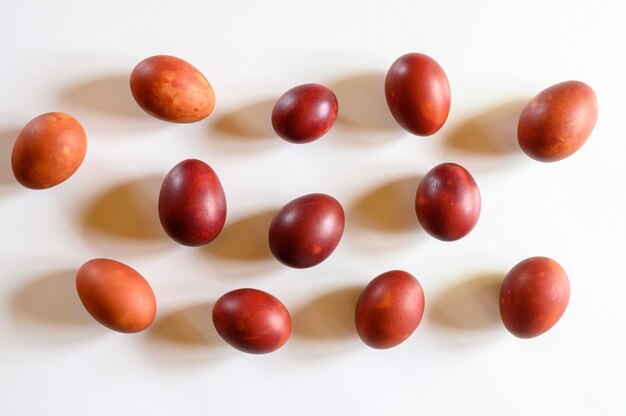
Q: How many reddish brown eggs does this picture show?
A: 12